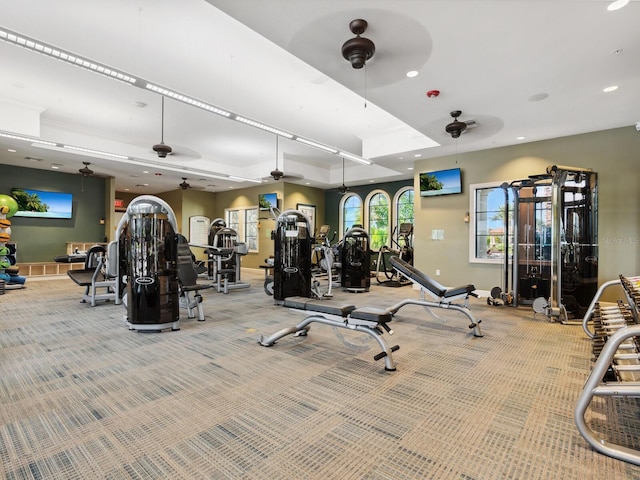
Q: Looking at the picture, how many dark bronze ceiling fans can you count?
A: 7